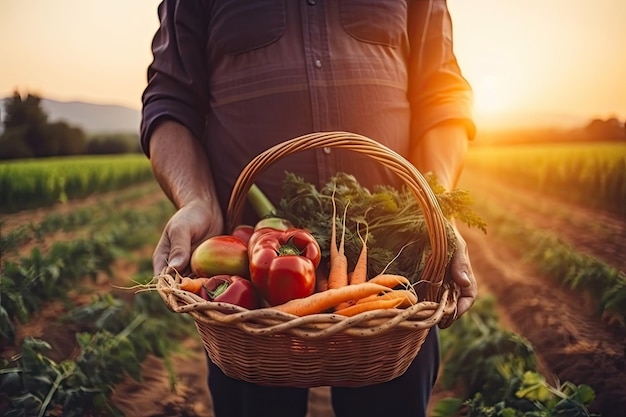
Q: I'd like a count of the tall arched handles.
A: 1